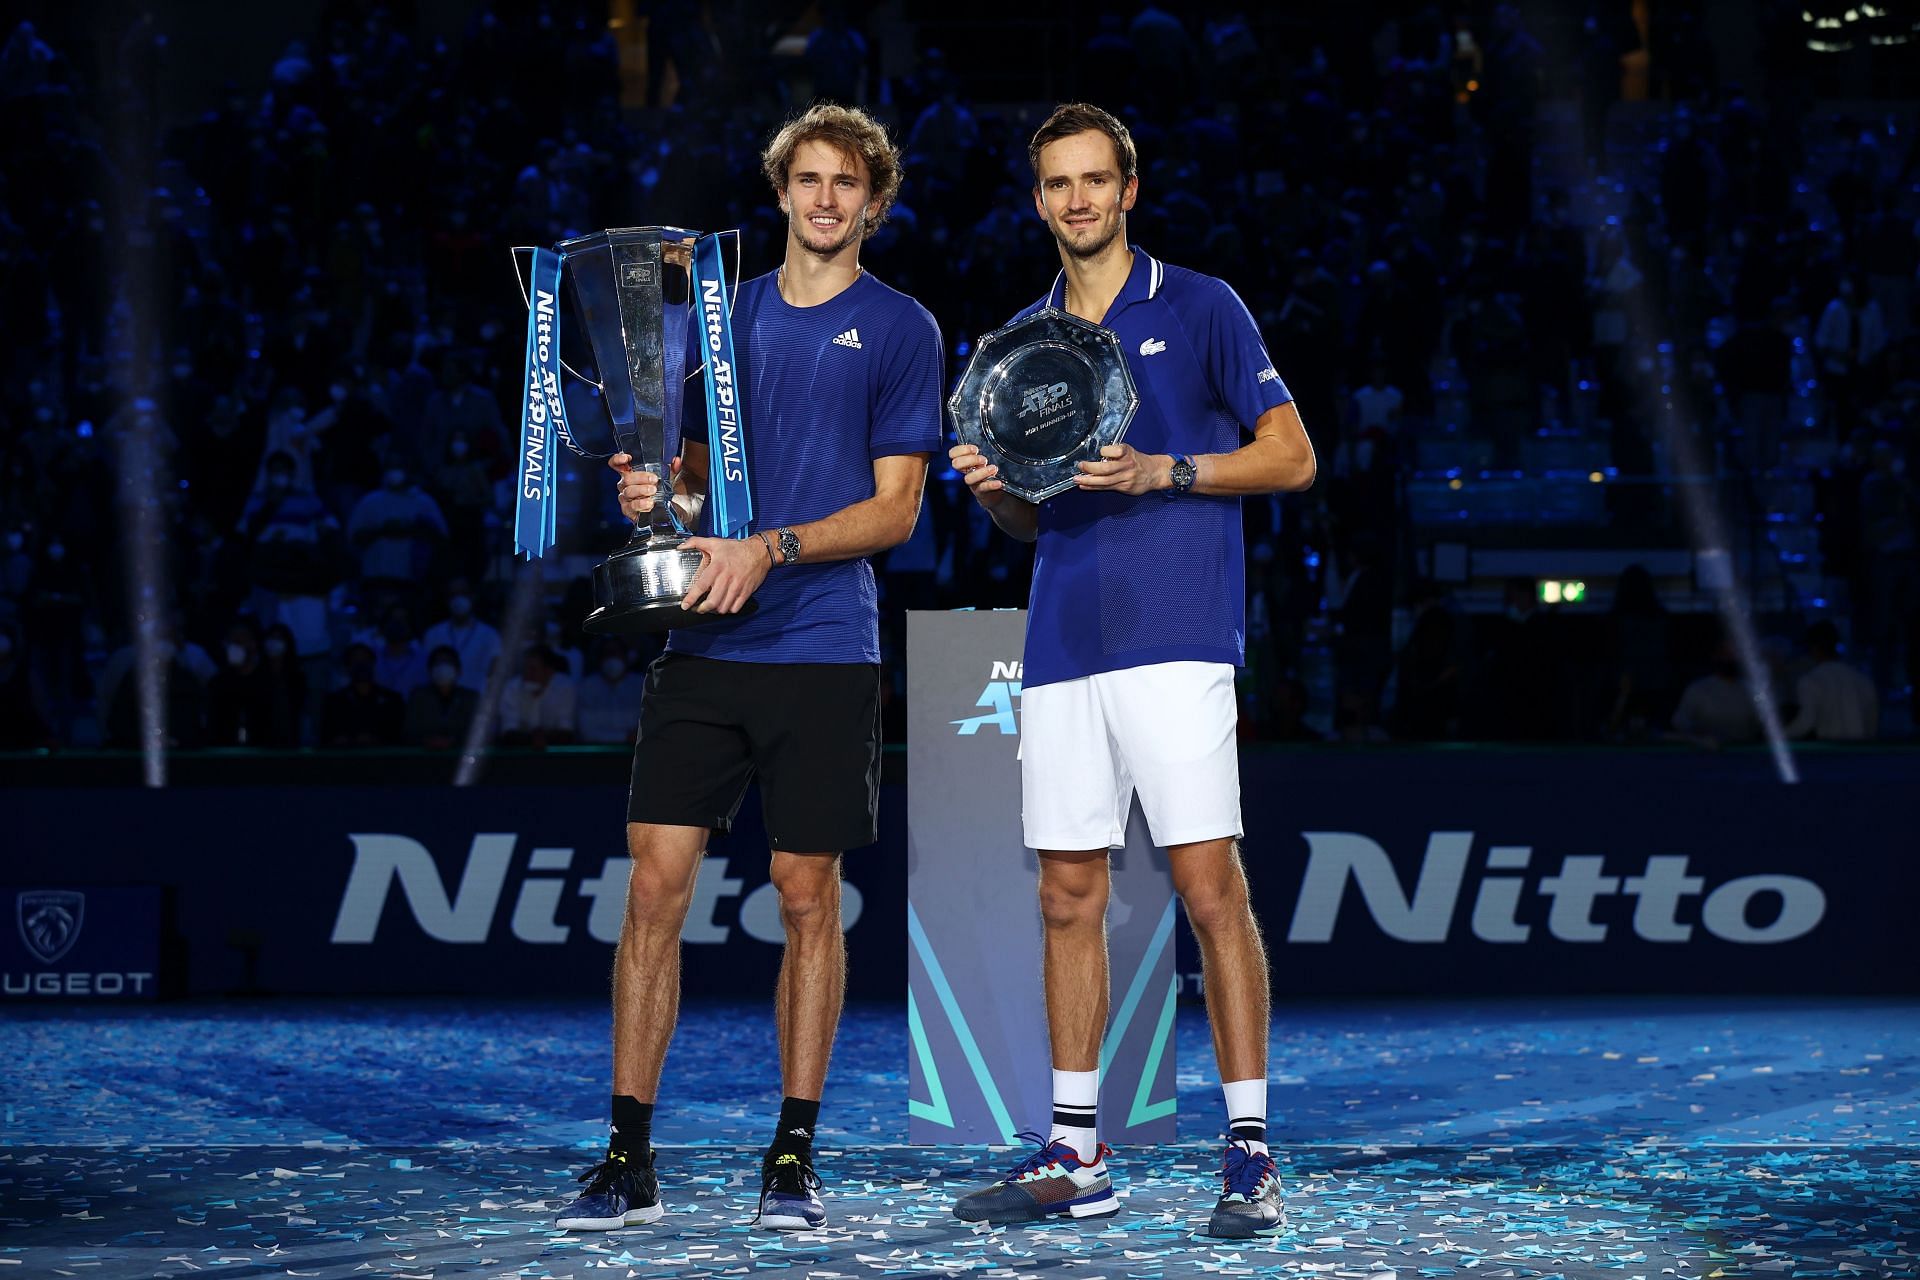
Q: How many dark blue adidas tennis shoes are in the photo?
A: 2